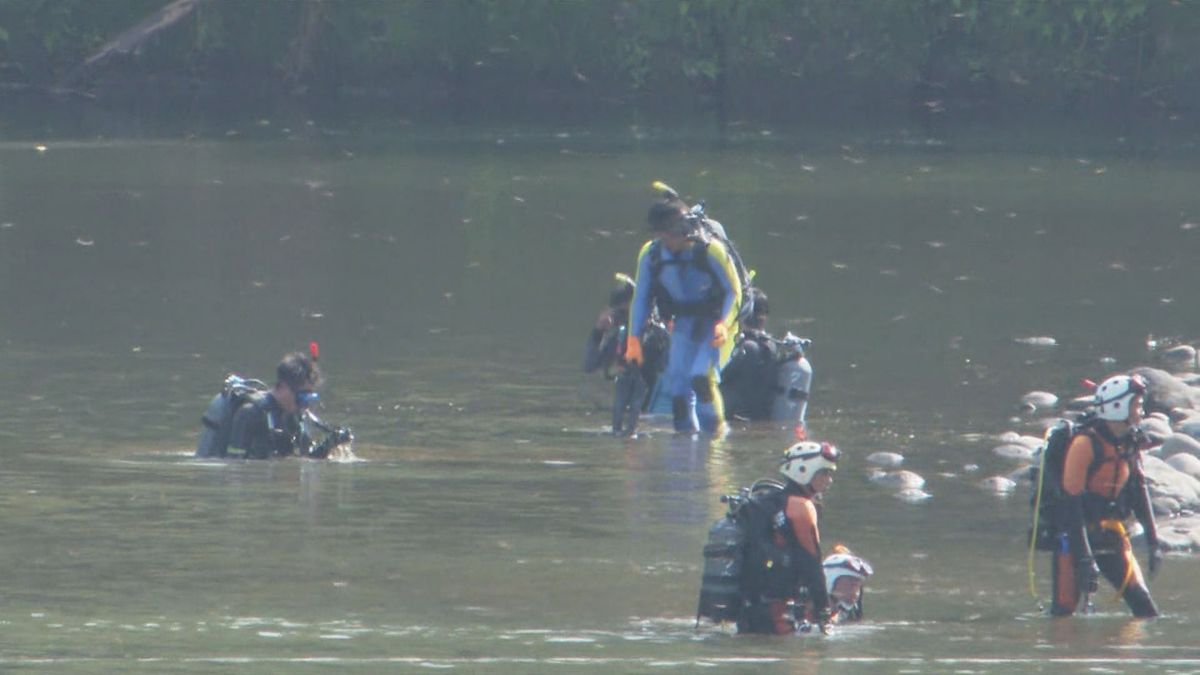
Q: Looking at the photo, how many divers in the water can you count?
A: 7